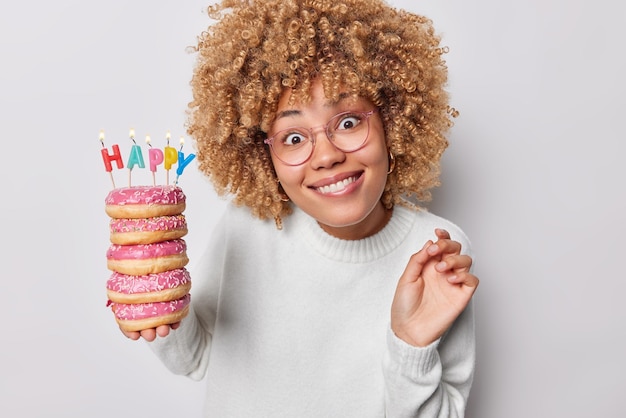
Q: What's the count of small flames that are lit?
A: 5